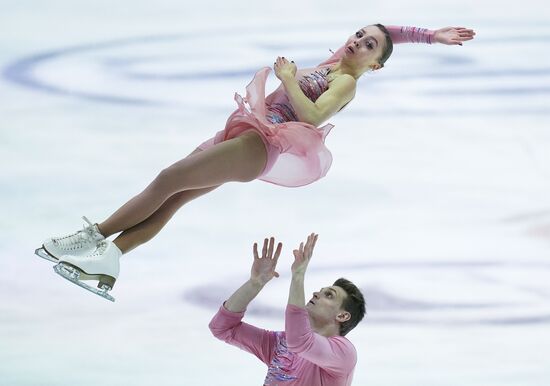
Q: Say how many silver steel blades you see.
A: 2